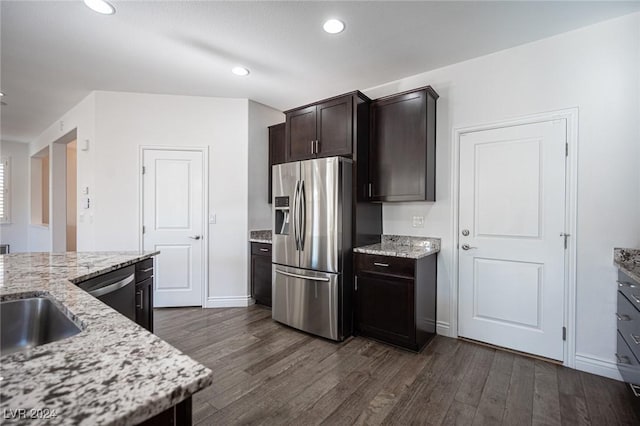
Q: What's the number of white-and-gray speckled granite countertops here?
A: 4